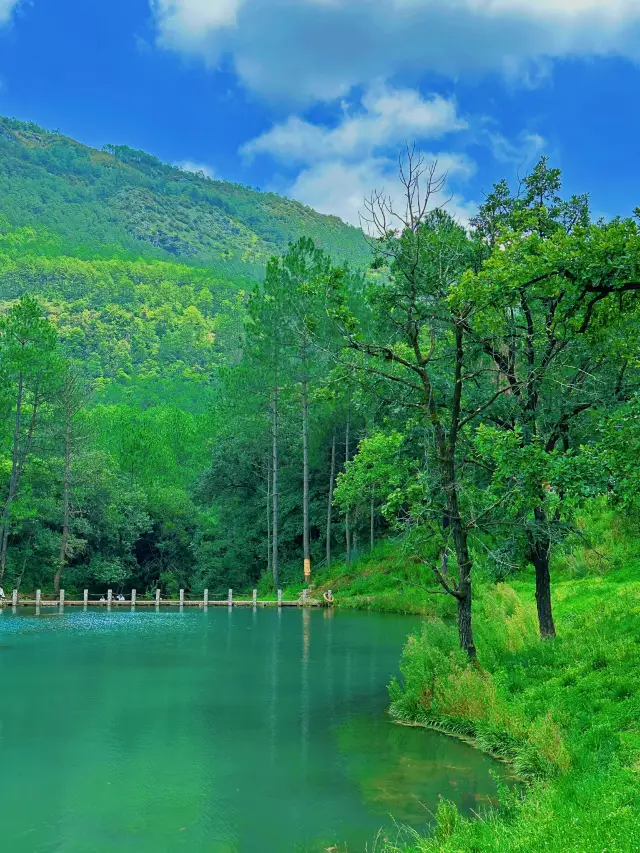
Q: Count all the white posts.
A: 14